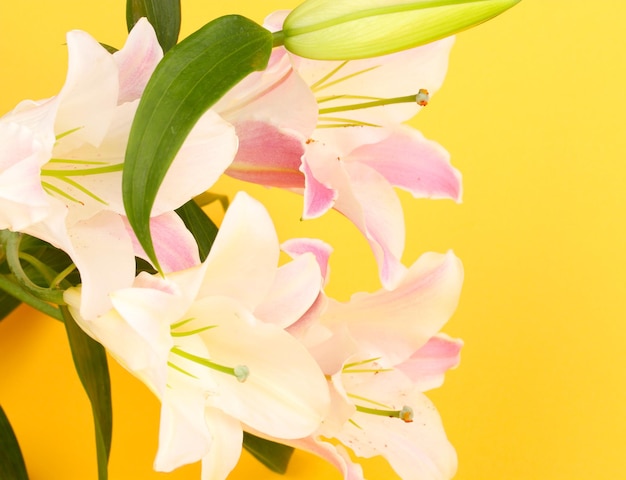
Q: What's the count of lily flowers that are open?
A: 4